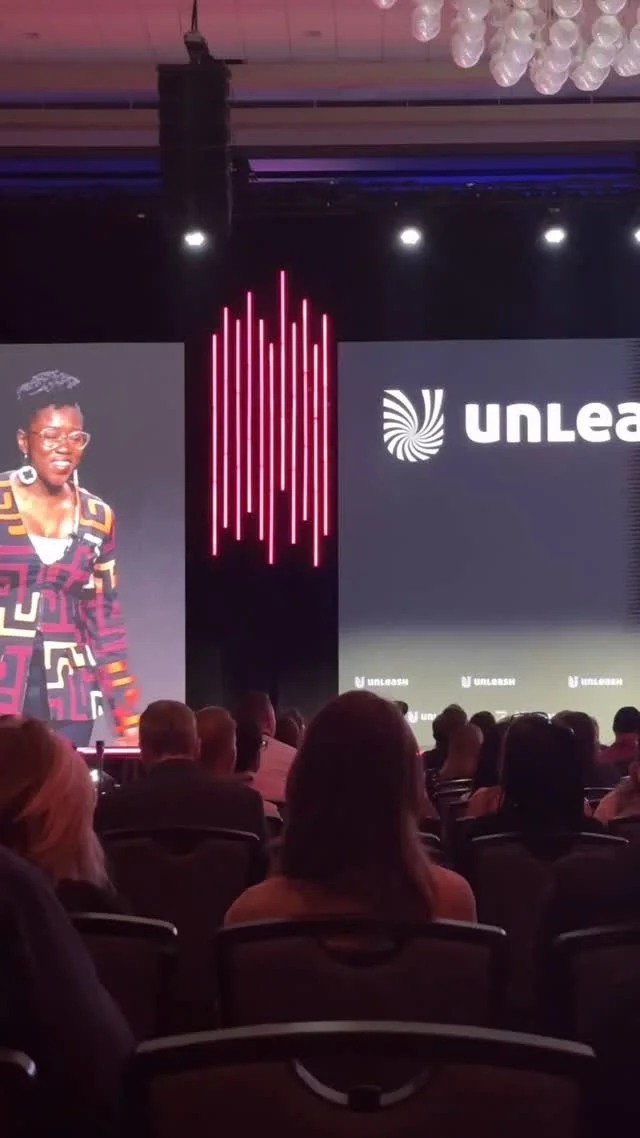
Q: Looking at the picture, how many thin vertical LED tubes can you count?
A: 11